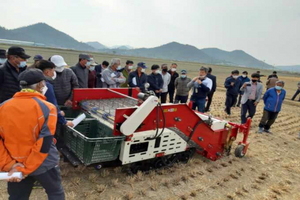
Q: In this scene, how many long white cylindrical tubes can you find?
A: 2